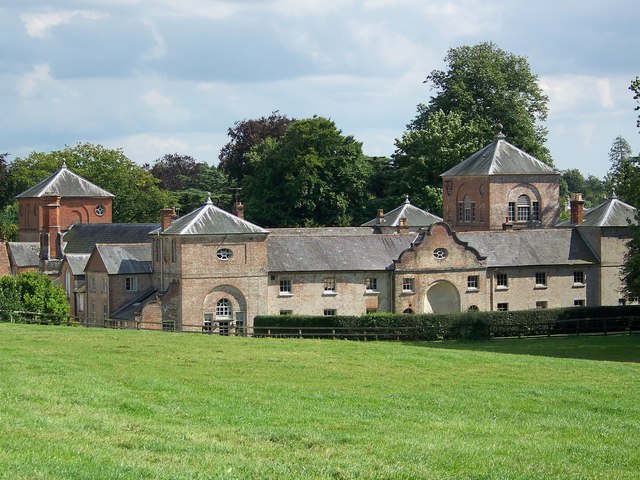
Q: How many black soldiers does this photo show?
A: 0